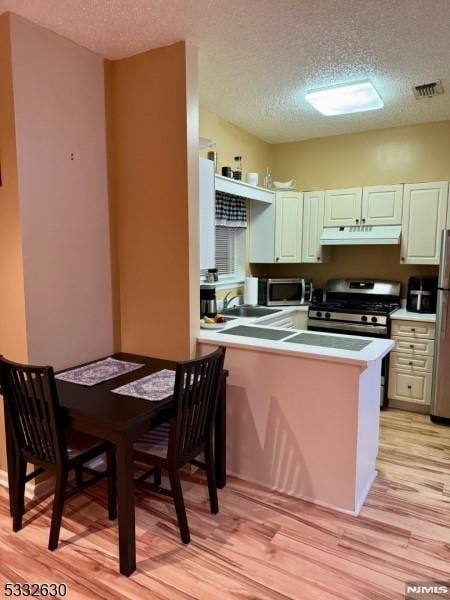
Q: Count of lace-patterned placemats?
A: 2